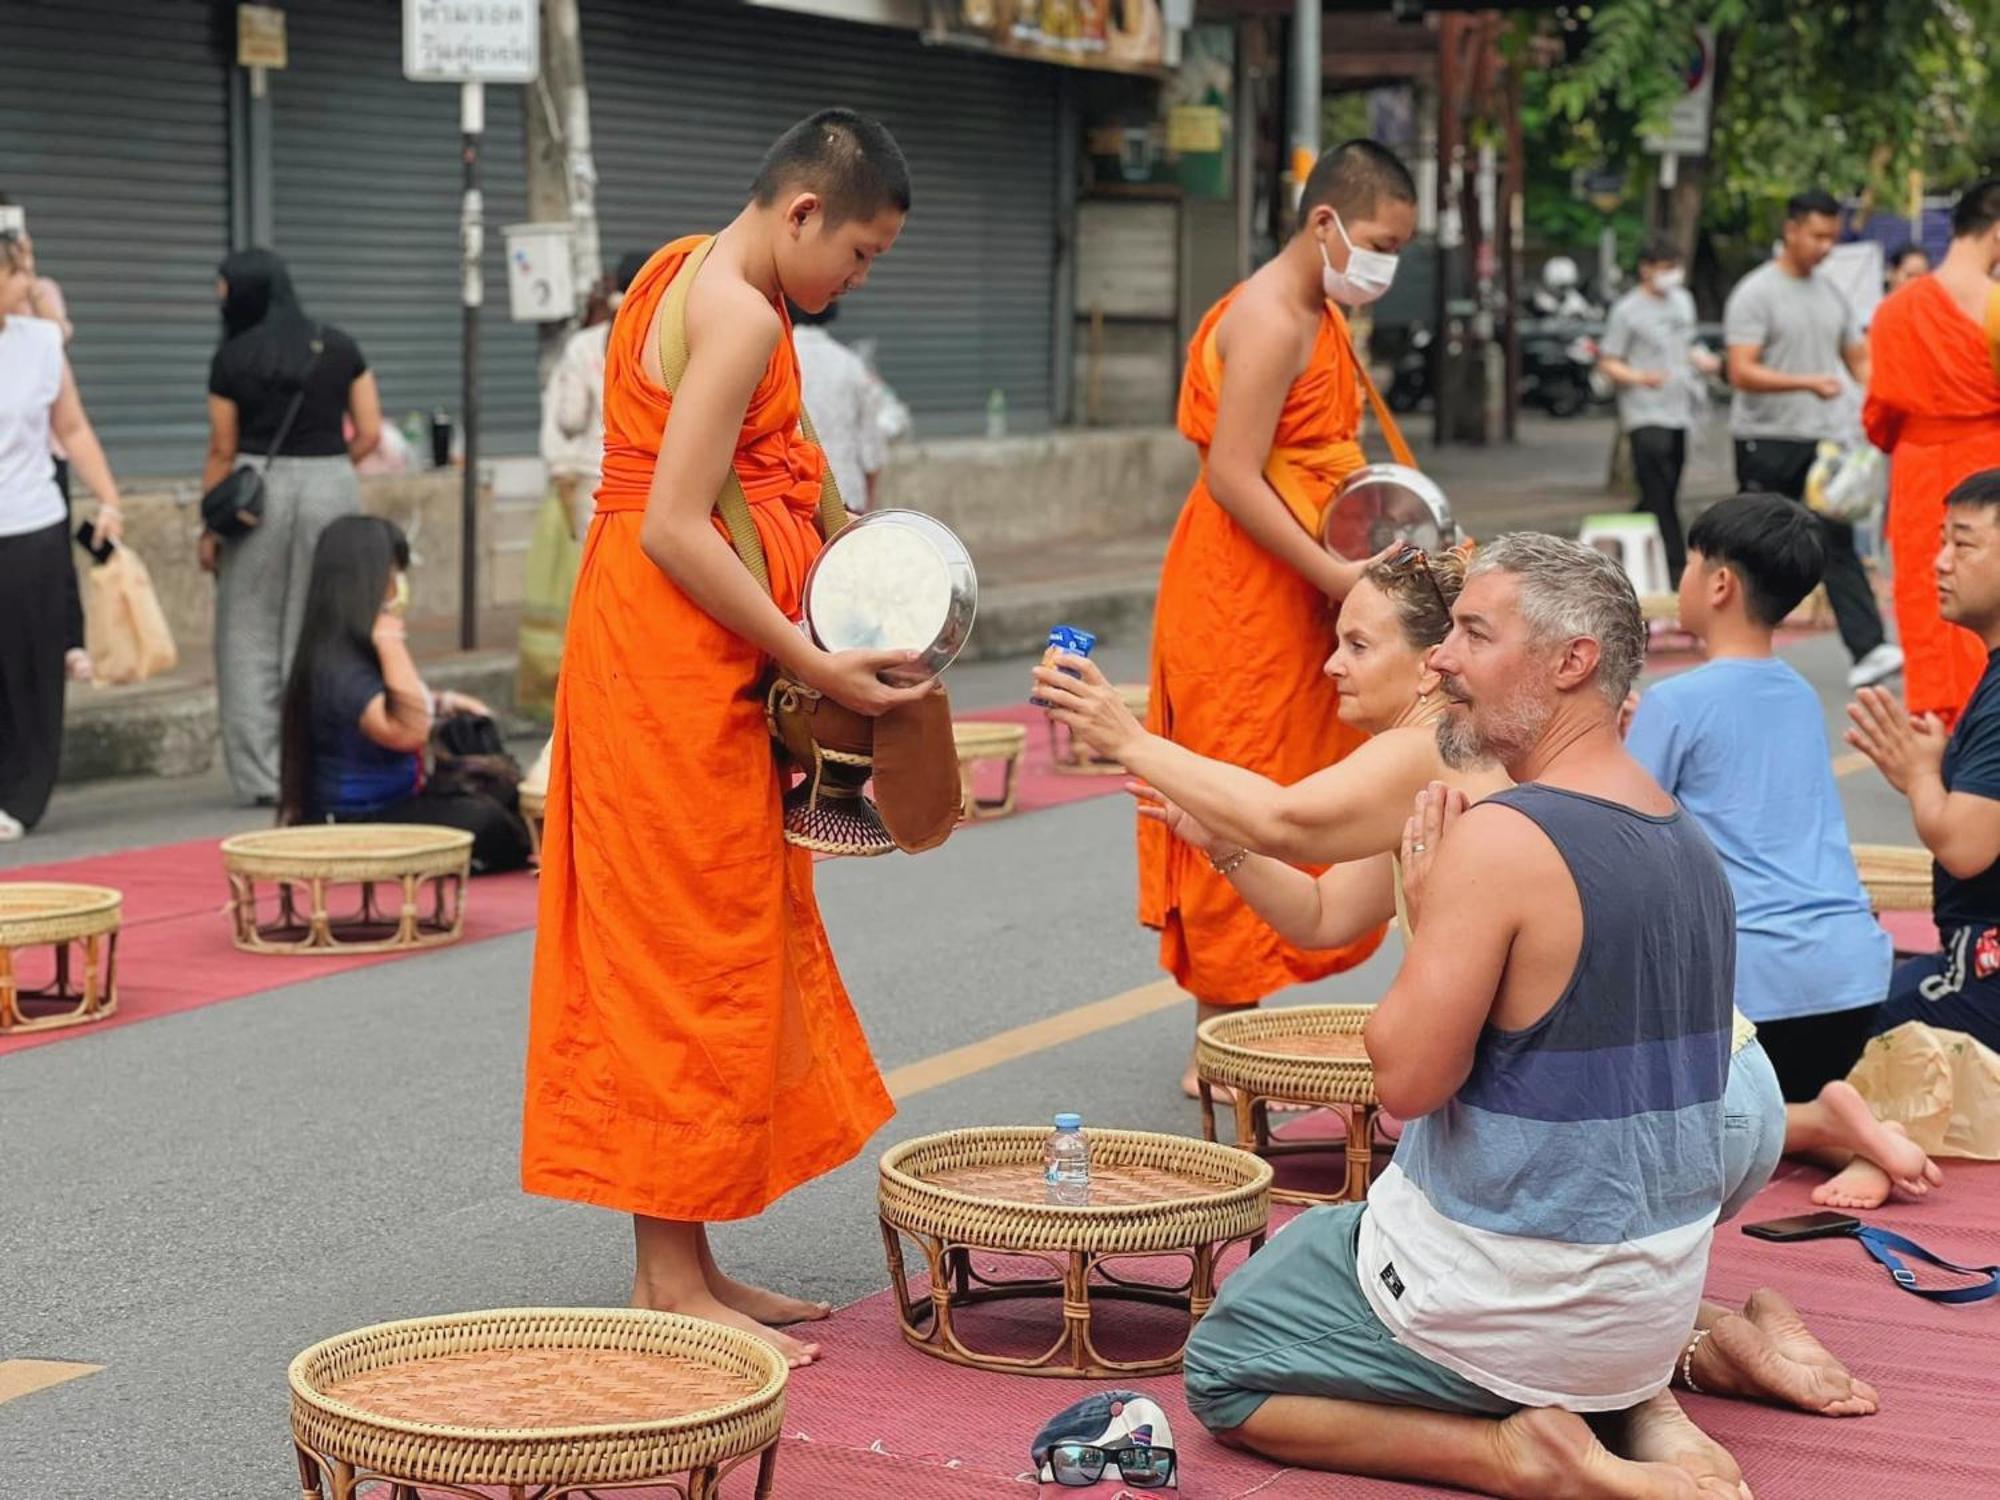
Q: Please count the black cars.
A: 0